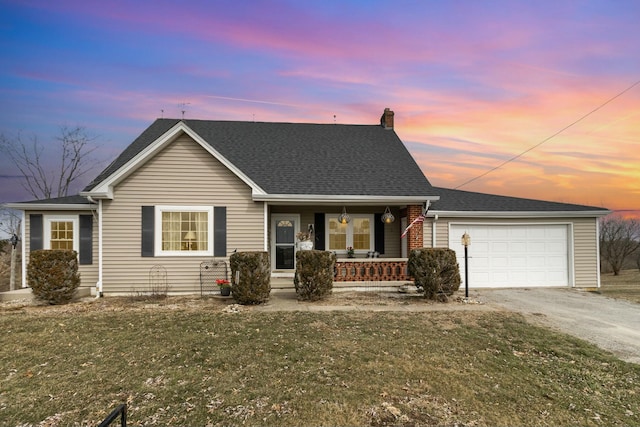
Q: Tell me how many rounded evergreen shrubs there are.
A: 4